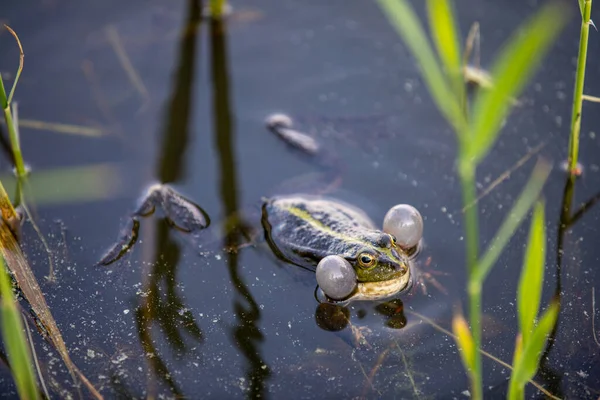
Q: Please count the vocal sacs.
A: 2